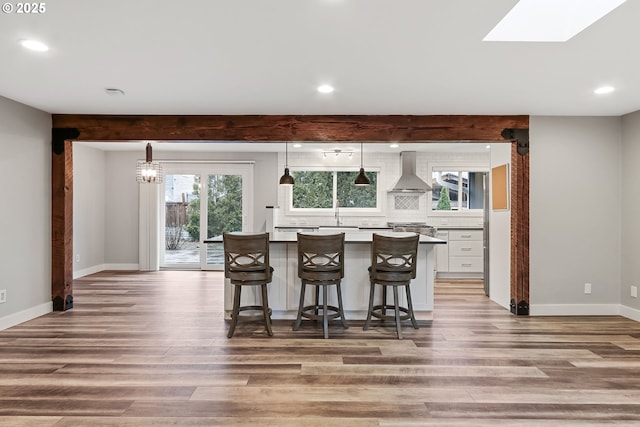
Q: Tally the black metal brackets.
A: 4